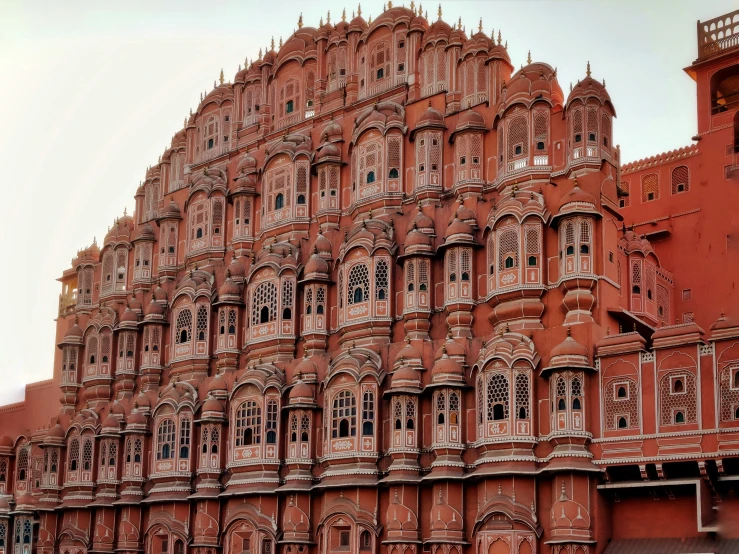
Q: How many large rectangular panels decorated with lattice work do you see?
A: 3